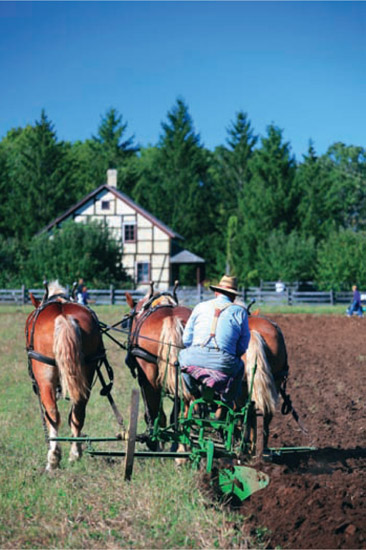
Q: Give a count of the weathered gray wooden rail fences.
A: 1